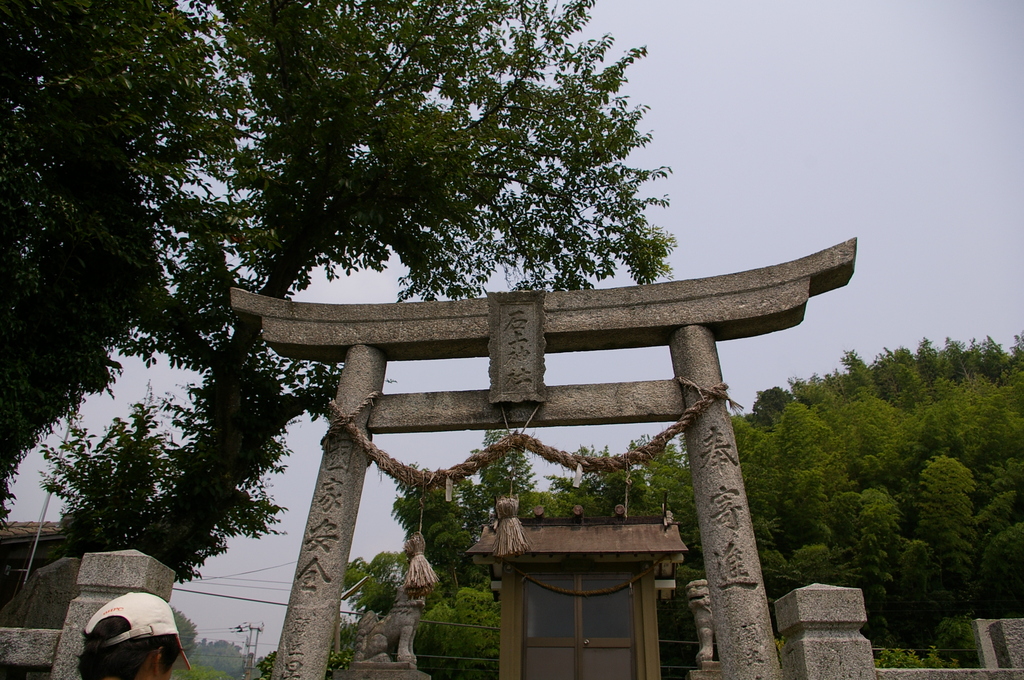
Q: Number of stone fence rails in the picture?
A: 2